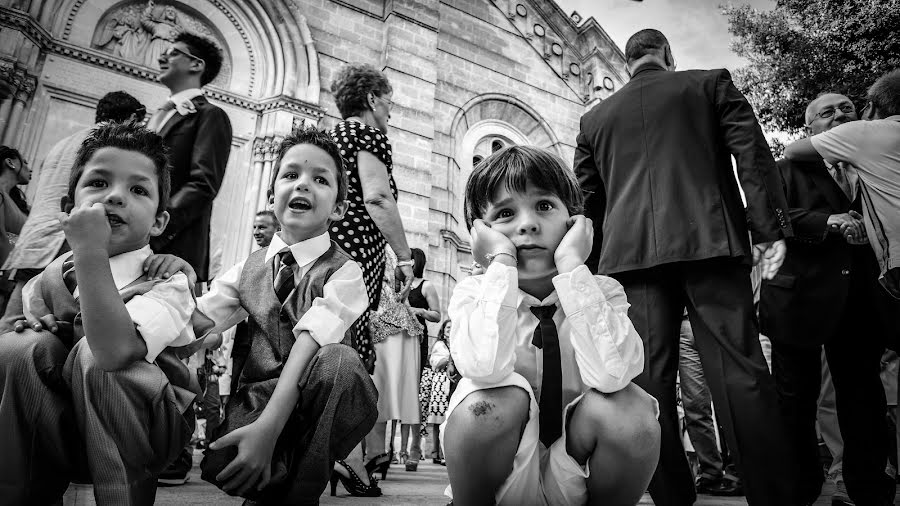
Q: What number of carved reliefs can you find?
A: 1